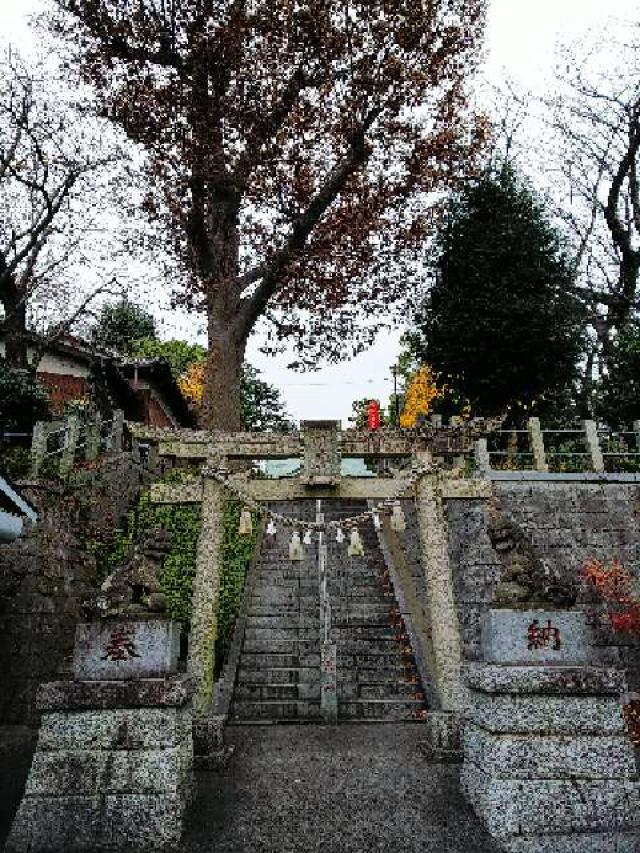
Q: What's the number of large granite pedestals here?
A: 2